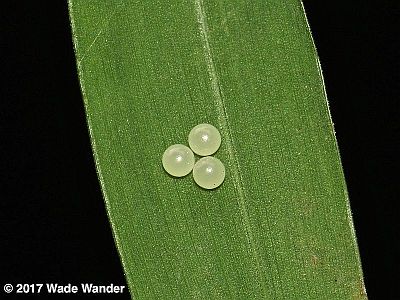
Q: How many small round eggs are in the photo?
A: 3